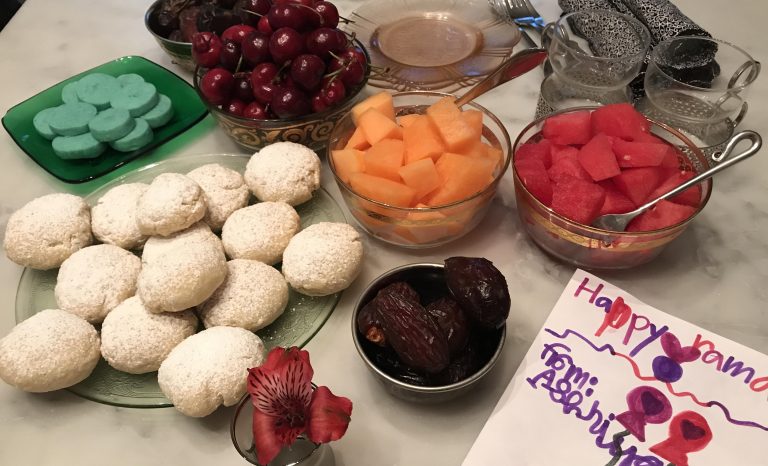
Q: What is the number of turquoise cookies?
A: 10